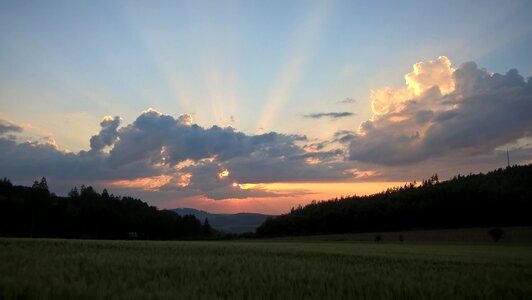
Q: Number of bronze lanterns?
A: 0